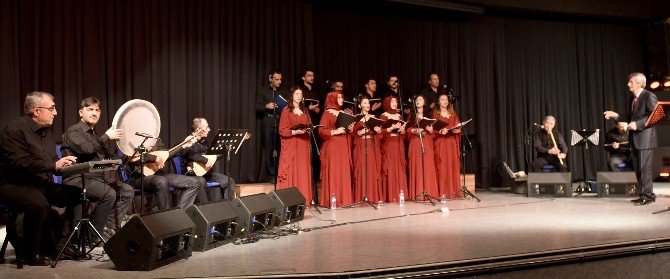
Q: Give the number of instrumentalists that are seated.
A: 6